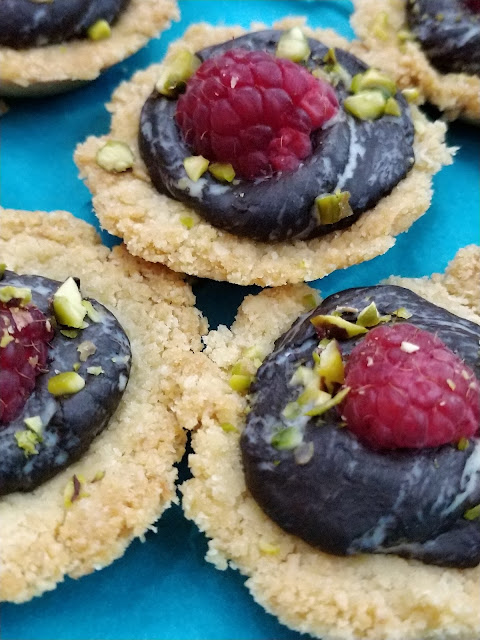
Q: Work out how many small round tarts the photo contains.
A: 5